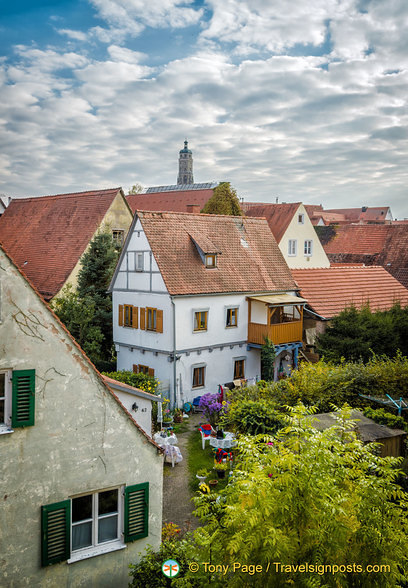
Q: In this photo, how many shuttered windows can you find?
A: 5